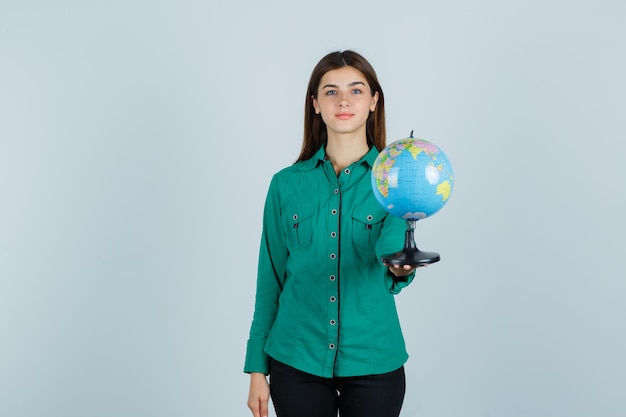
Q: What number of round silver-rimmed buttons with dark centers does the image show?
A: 11